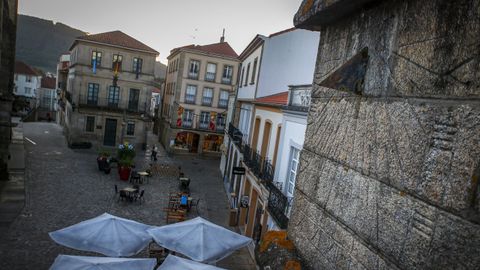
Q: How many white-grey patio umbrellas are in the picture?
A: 4